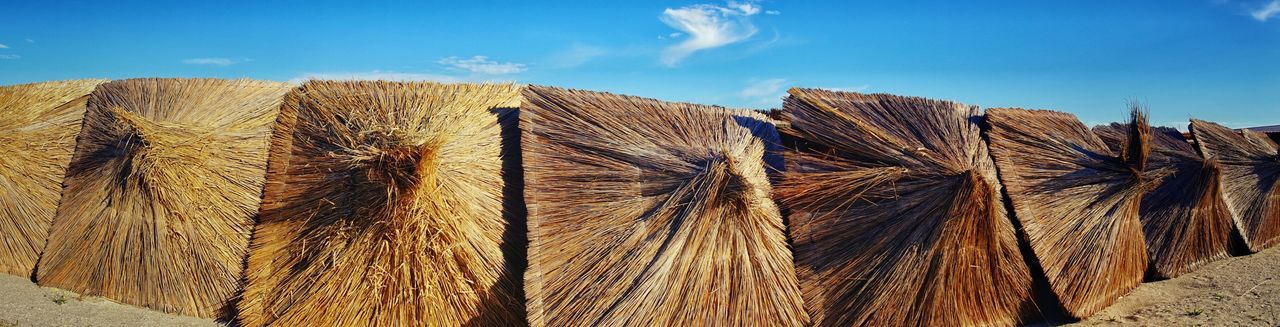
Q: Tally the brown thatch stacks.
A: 8